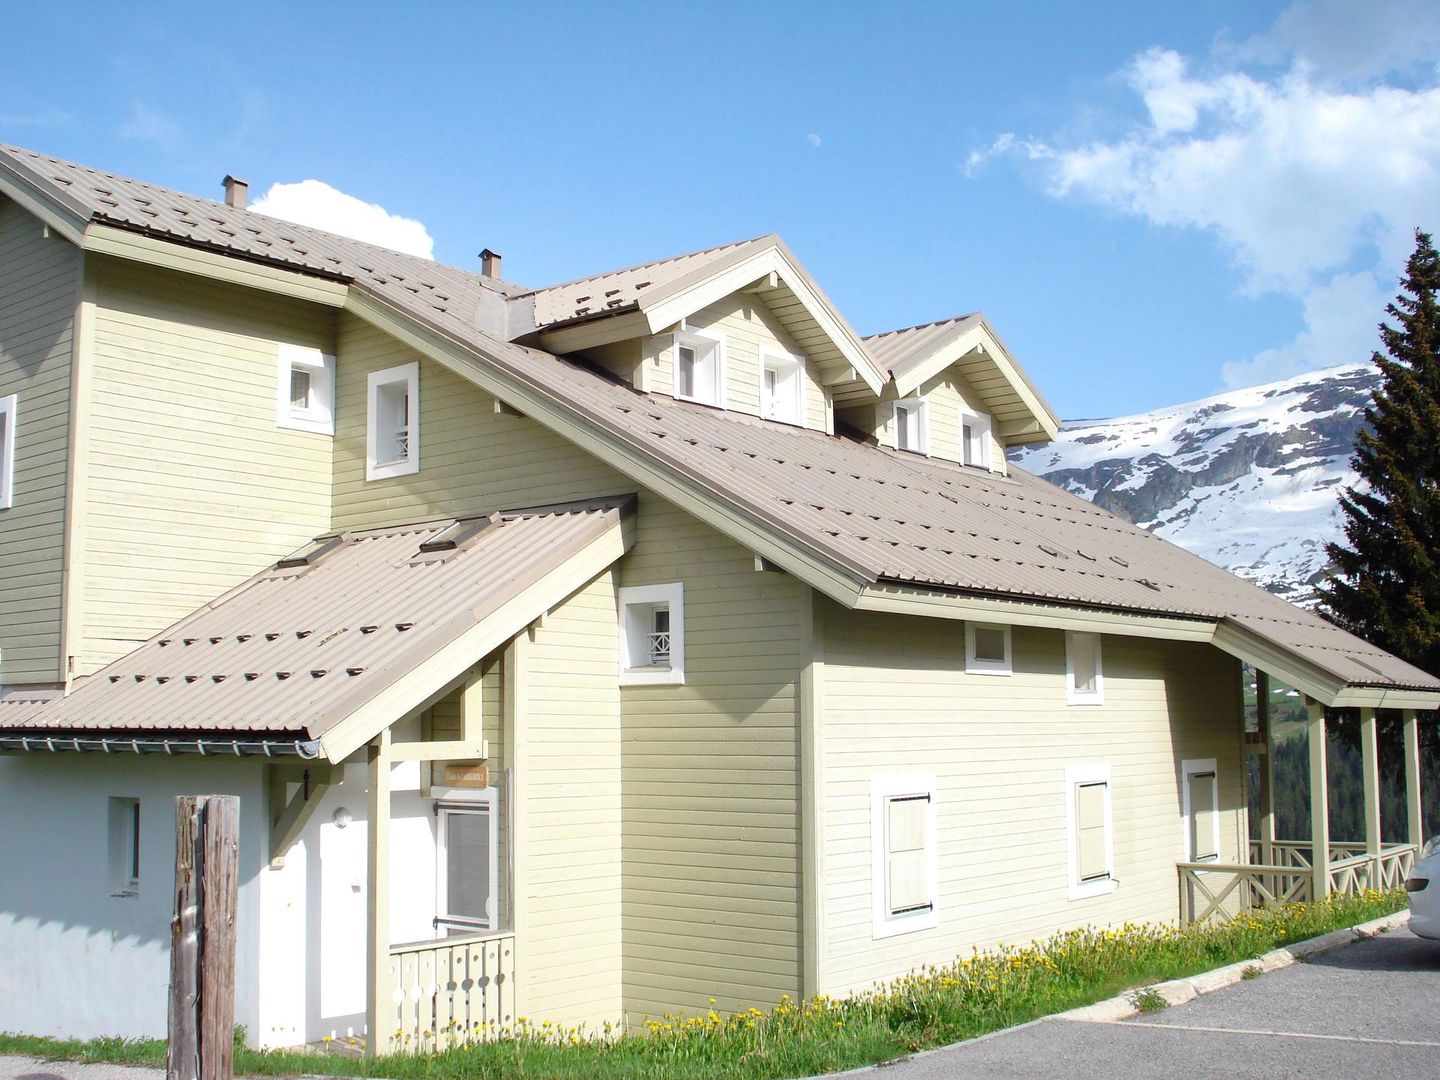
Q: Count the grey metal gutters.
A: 1